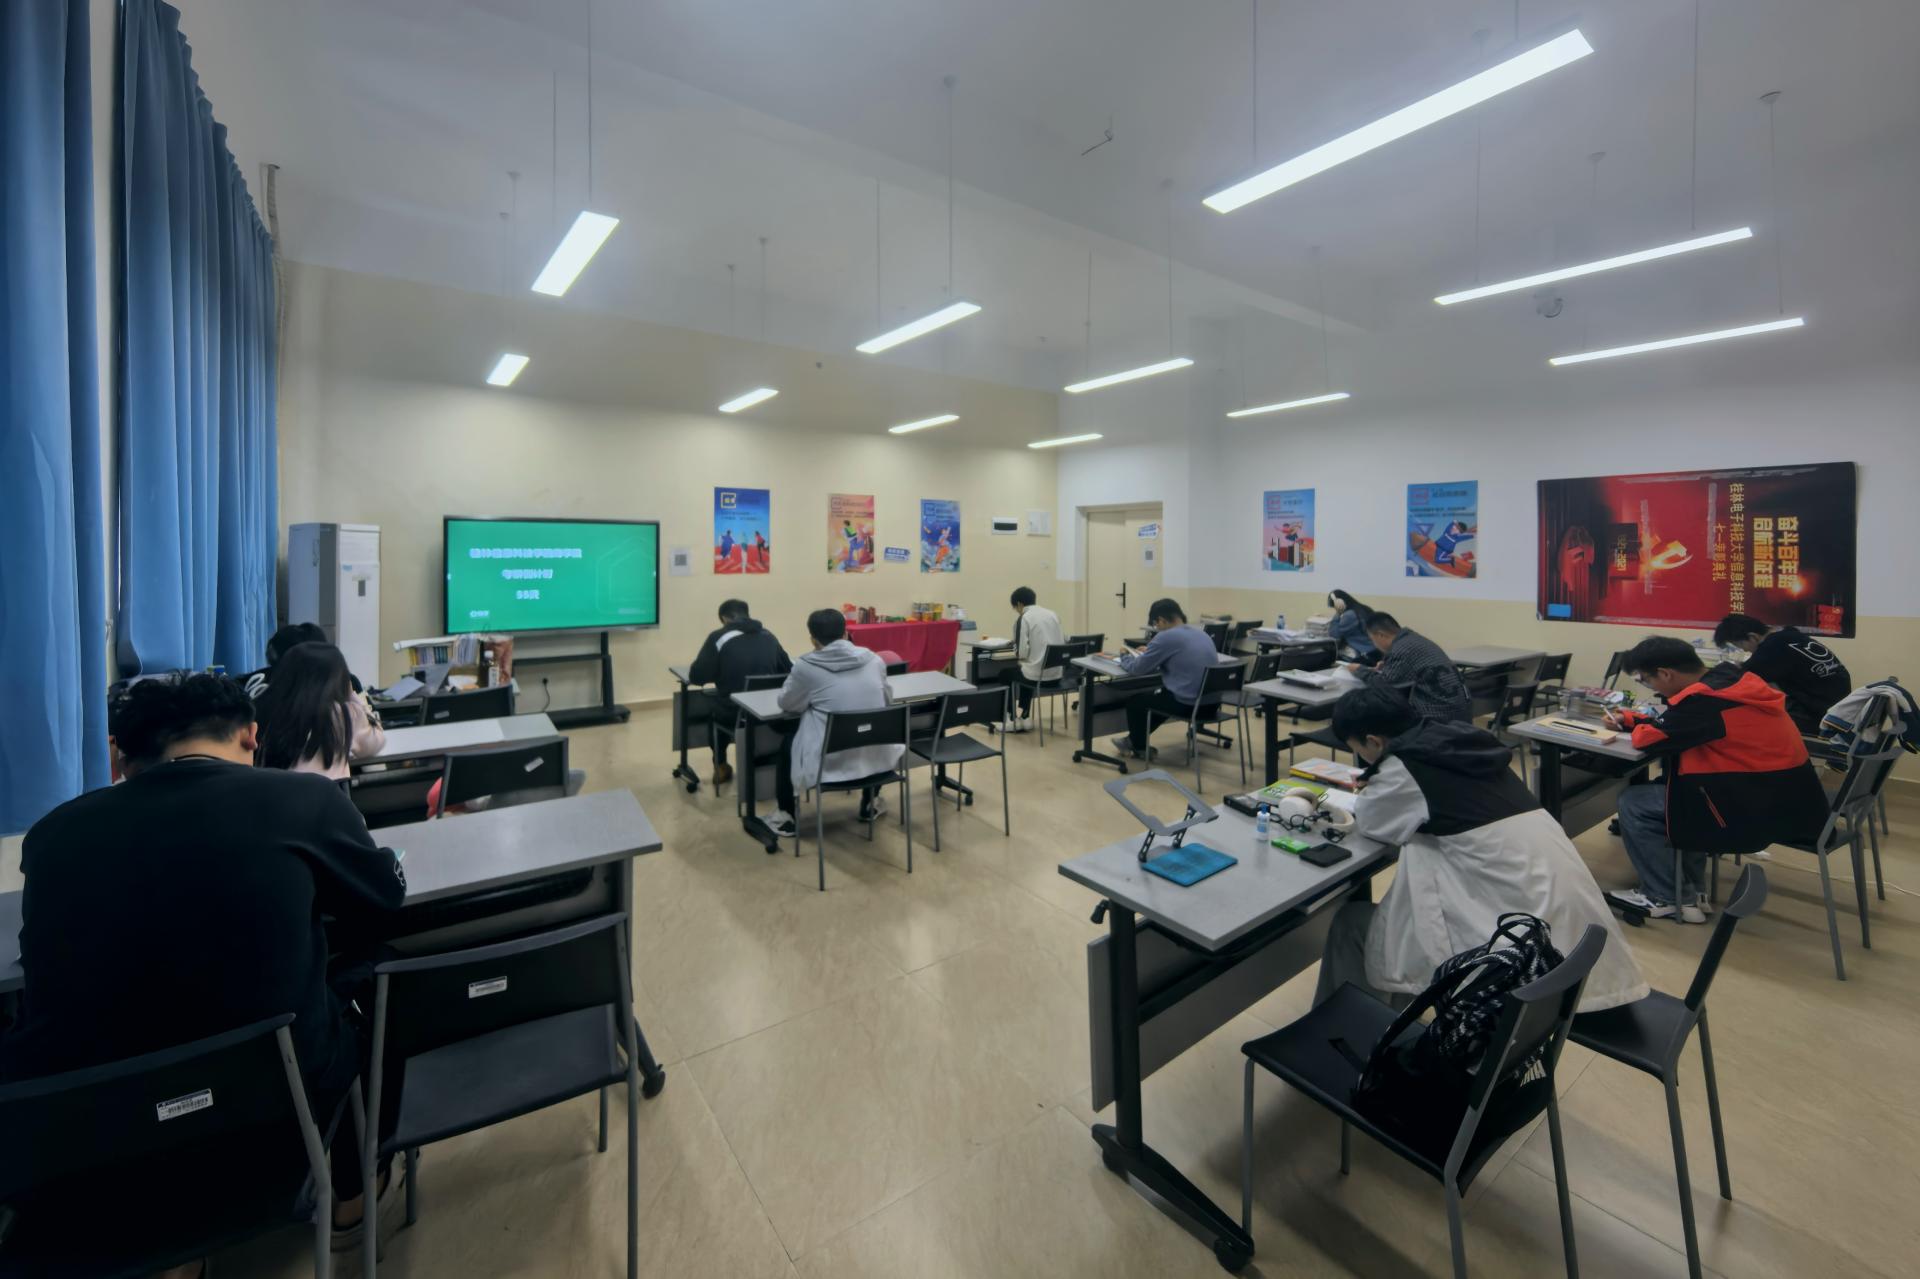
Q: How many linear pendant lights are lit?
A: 11